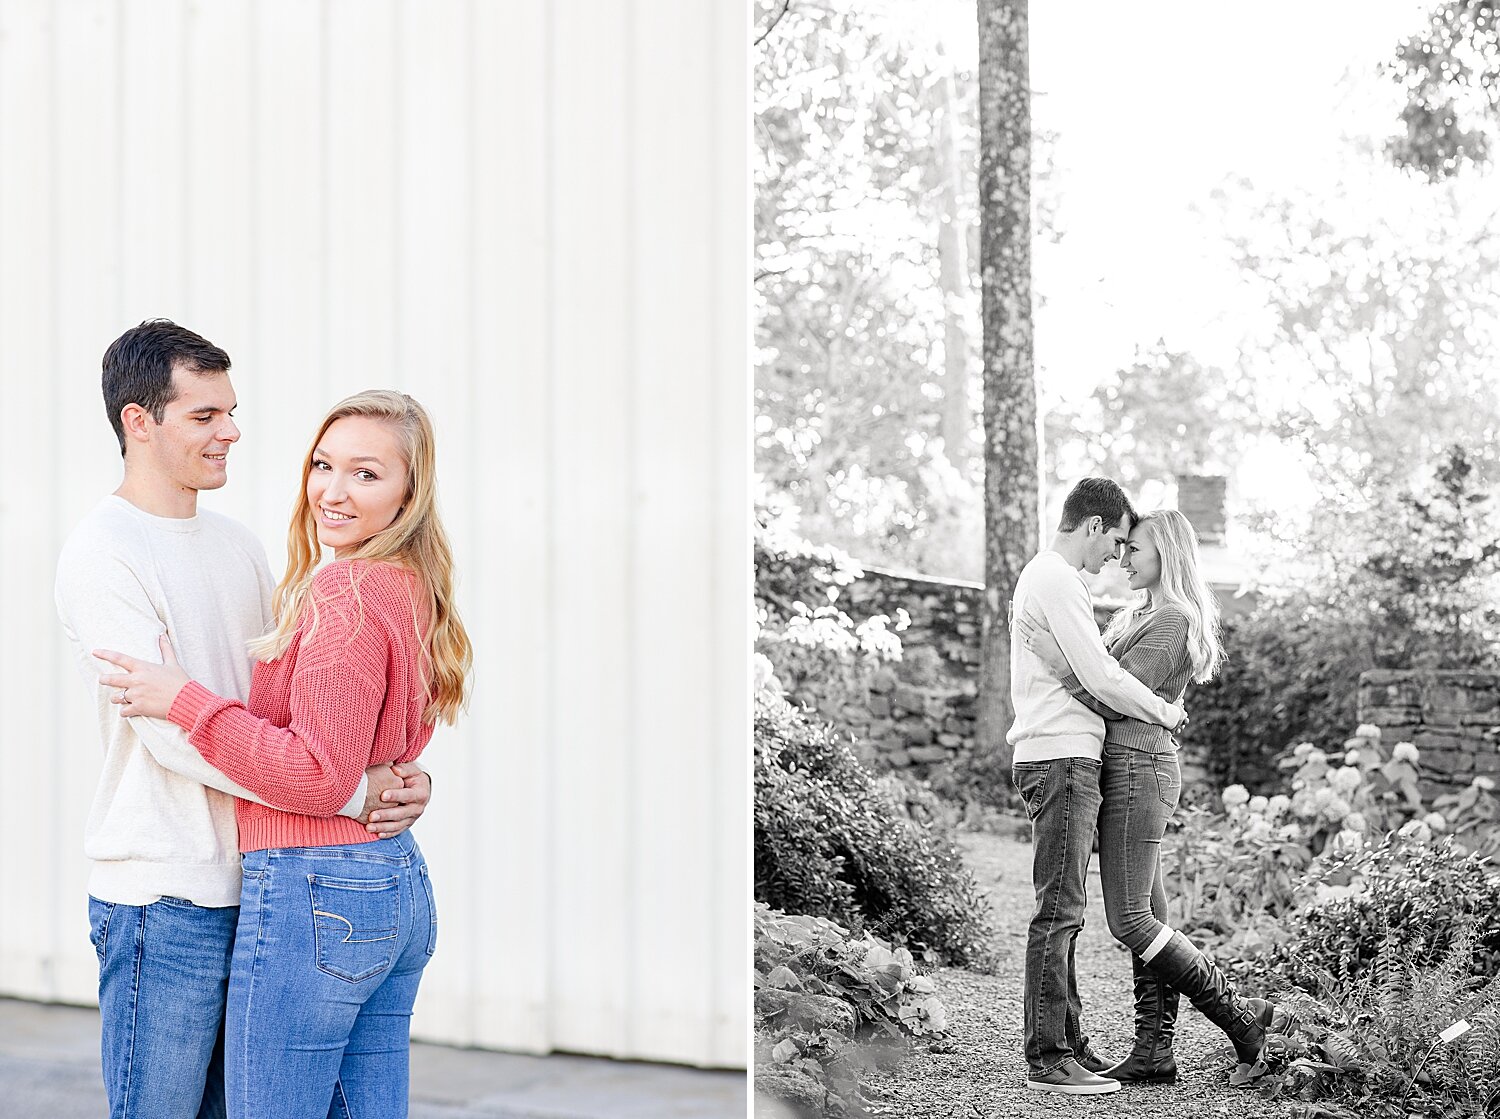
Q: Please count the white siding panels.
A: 11